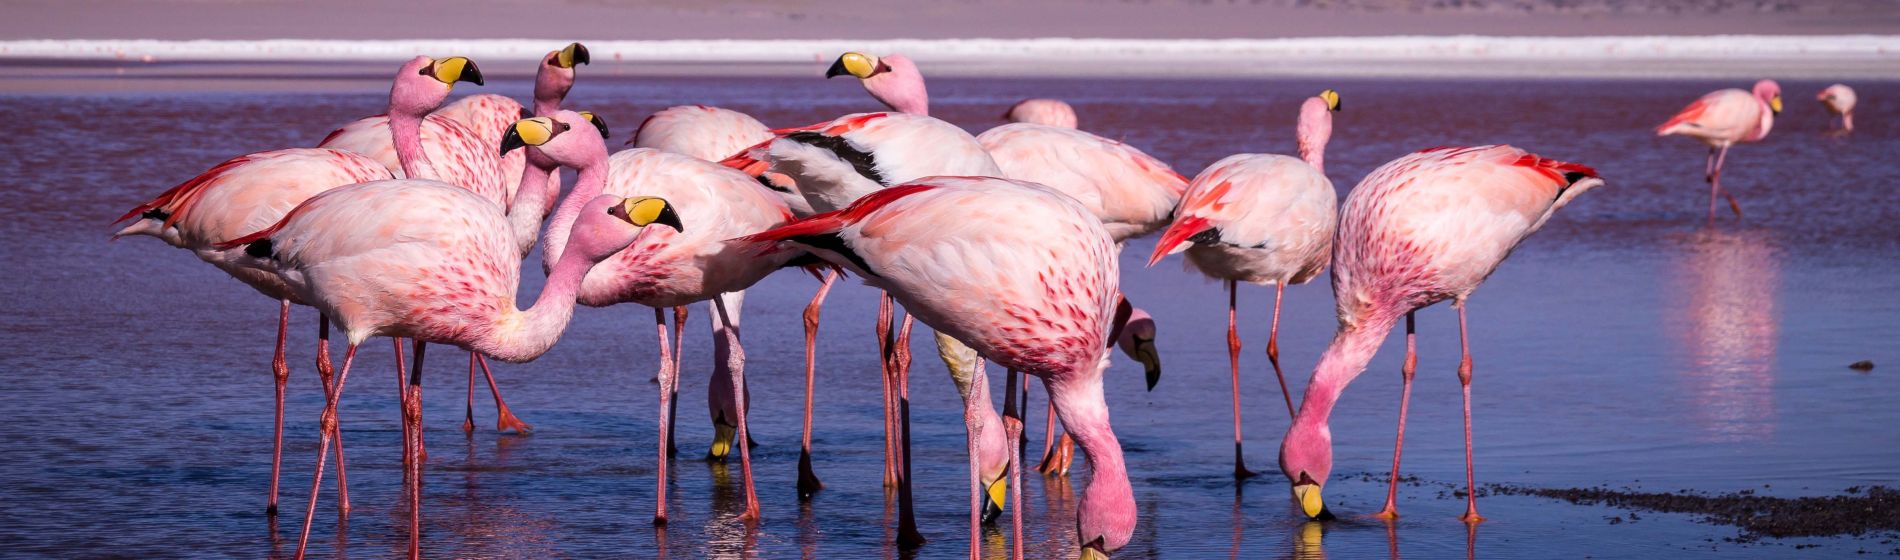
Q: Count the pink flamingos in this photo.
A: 14